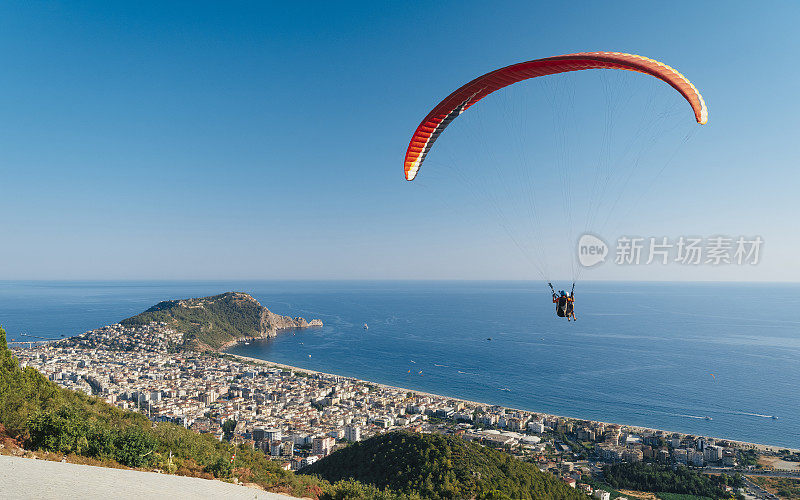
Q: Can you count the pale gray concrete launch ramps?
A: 1